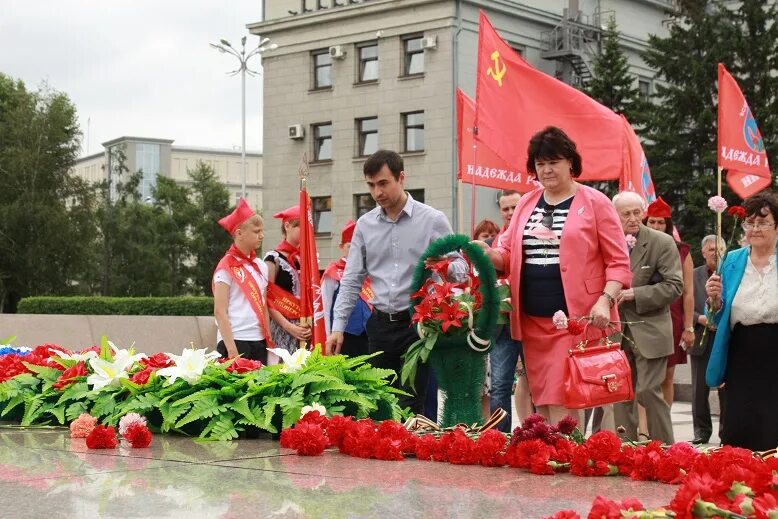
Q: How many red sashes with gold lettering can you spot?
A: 3